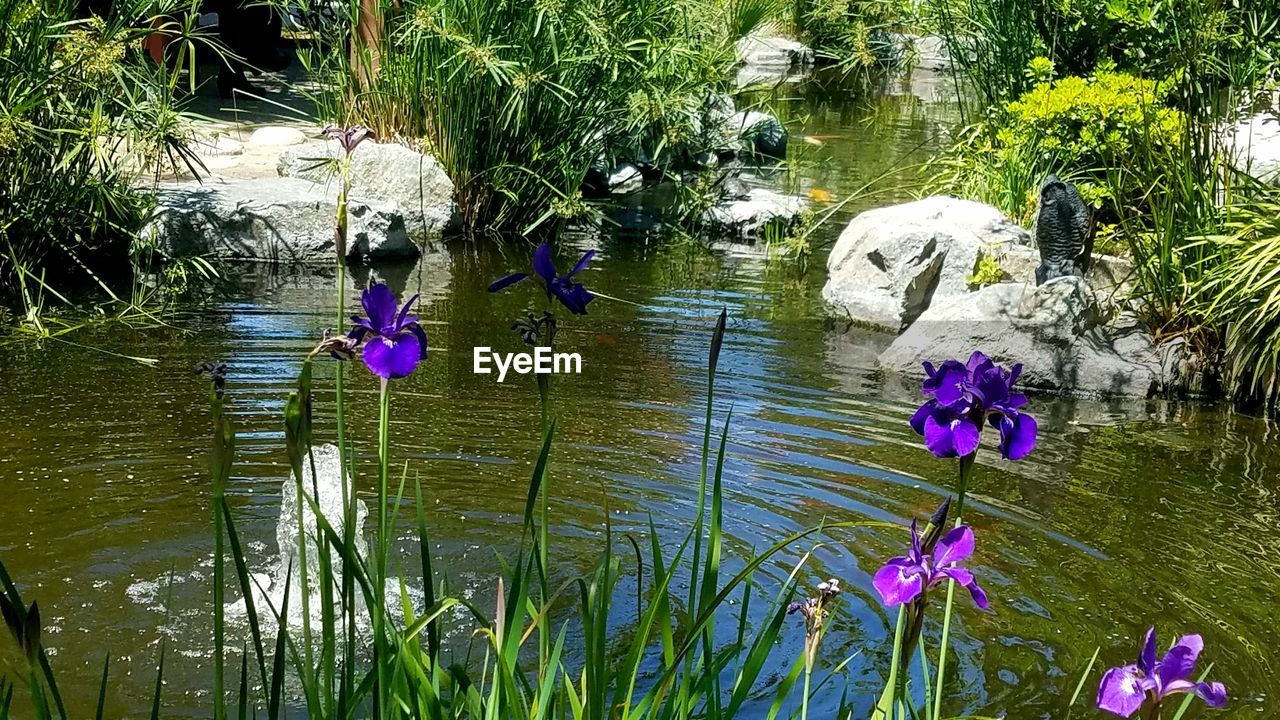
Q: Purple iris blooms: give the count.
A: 5